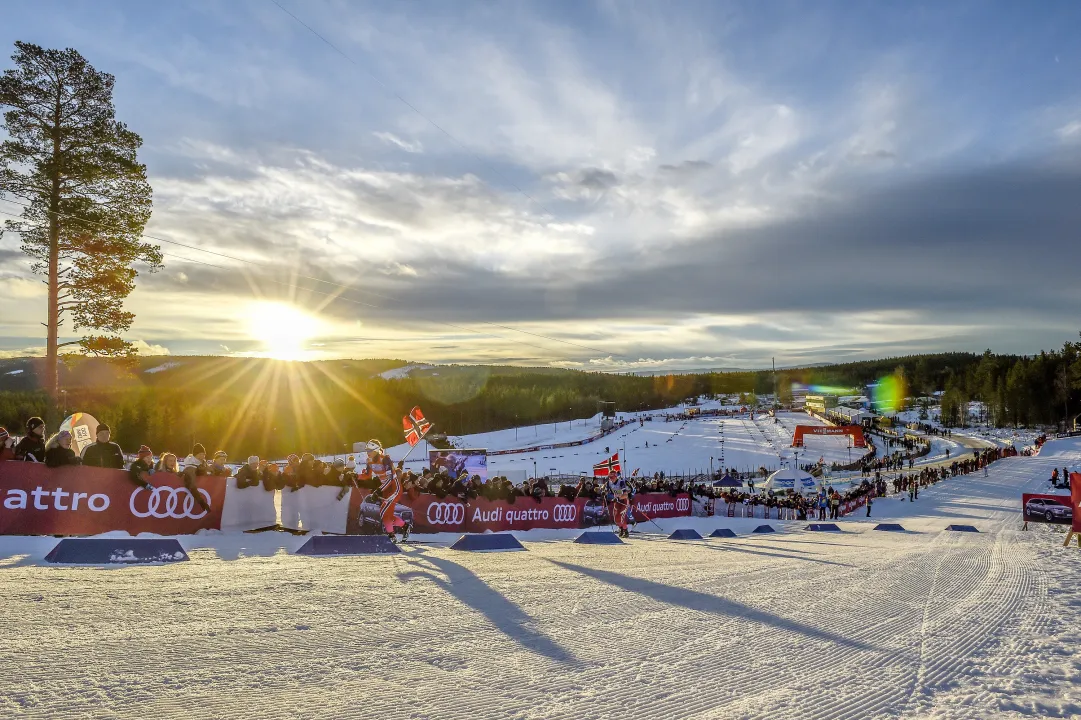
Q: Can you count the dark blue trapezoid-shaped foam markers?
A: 10